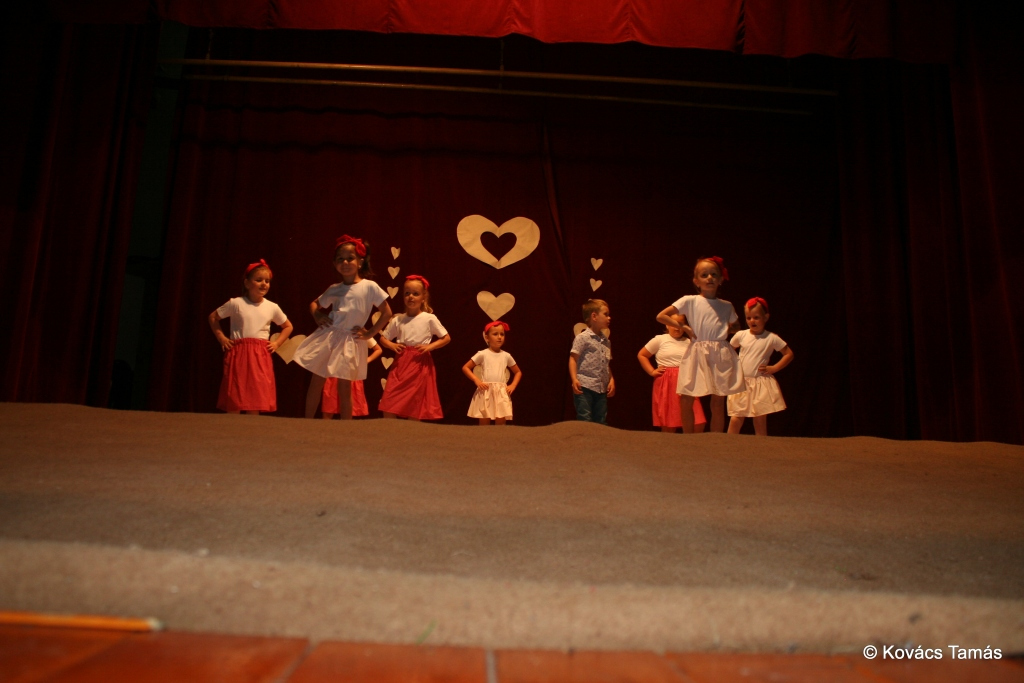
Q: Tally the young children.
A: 9